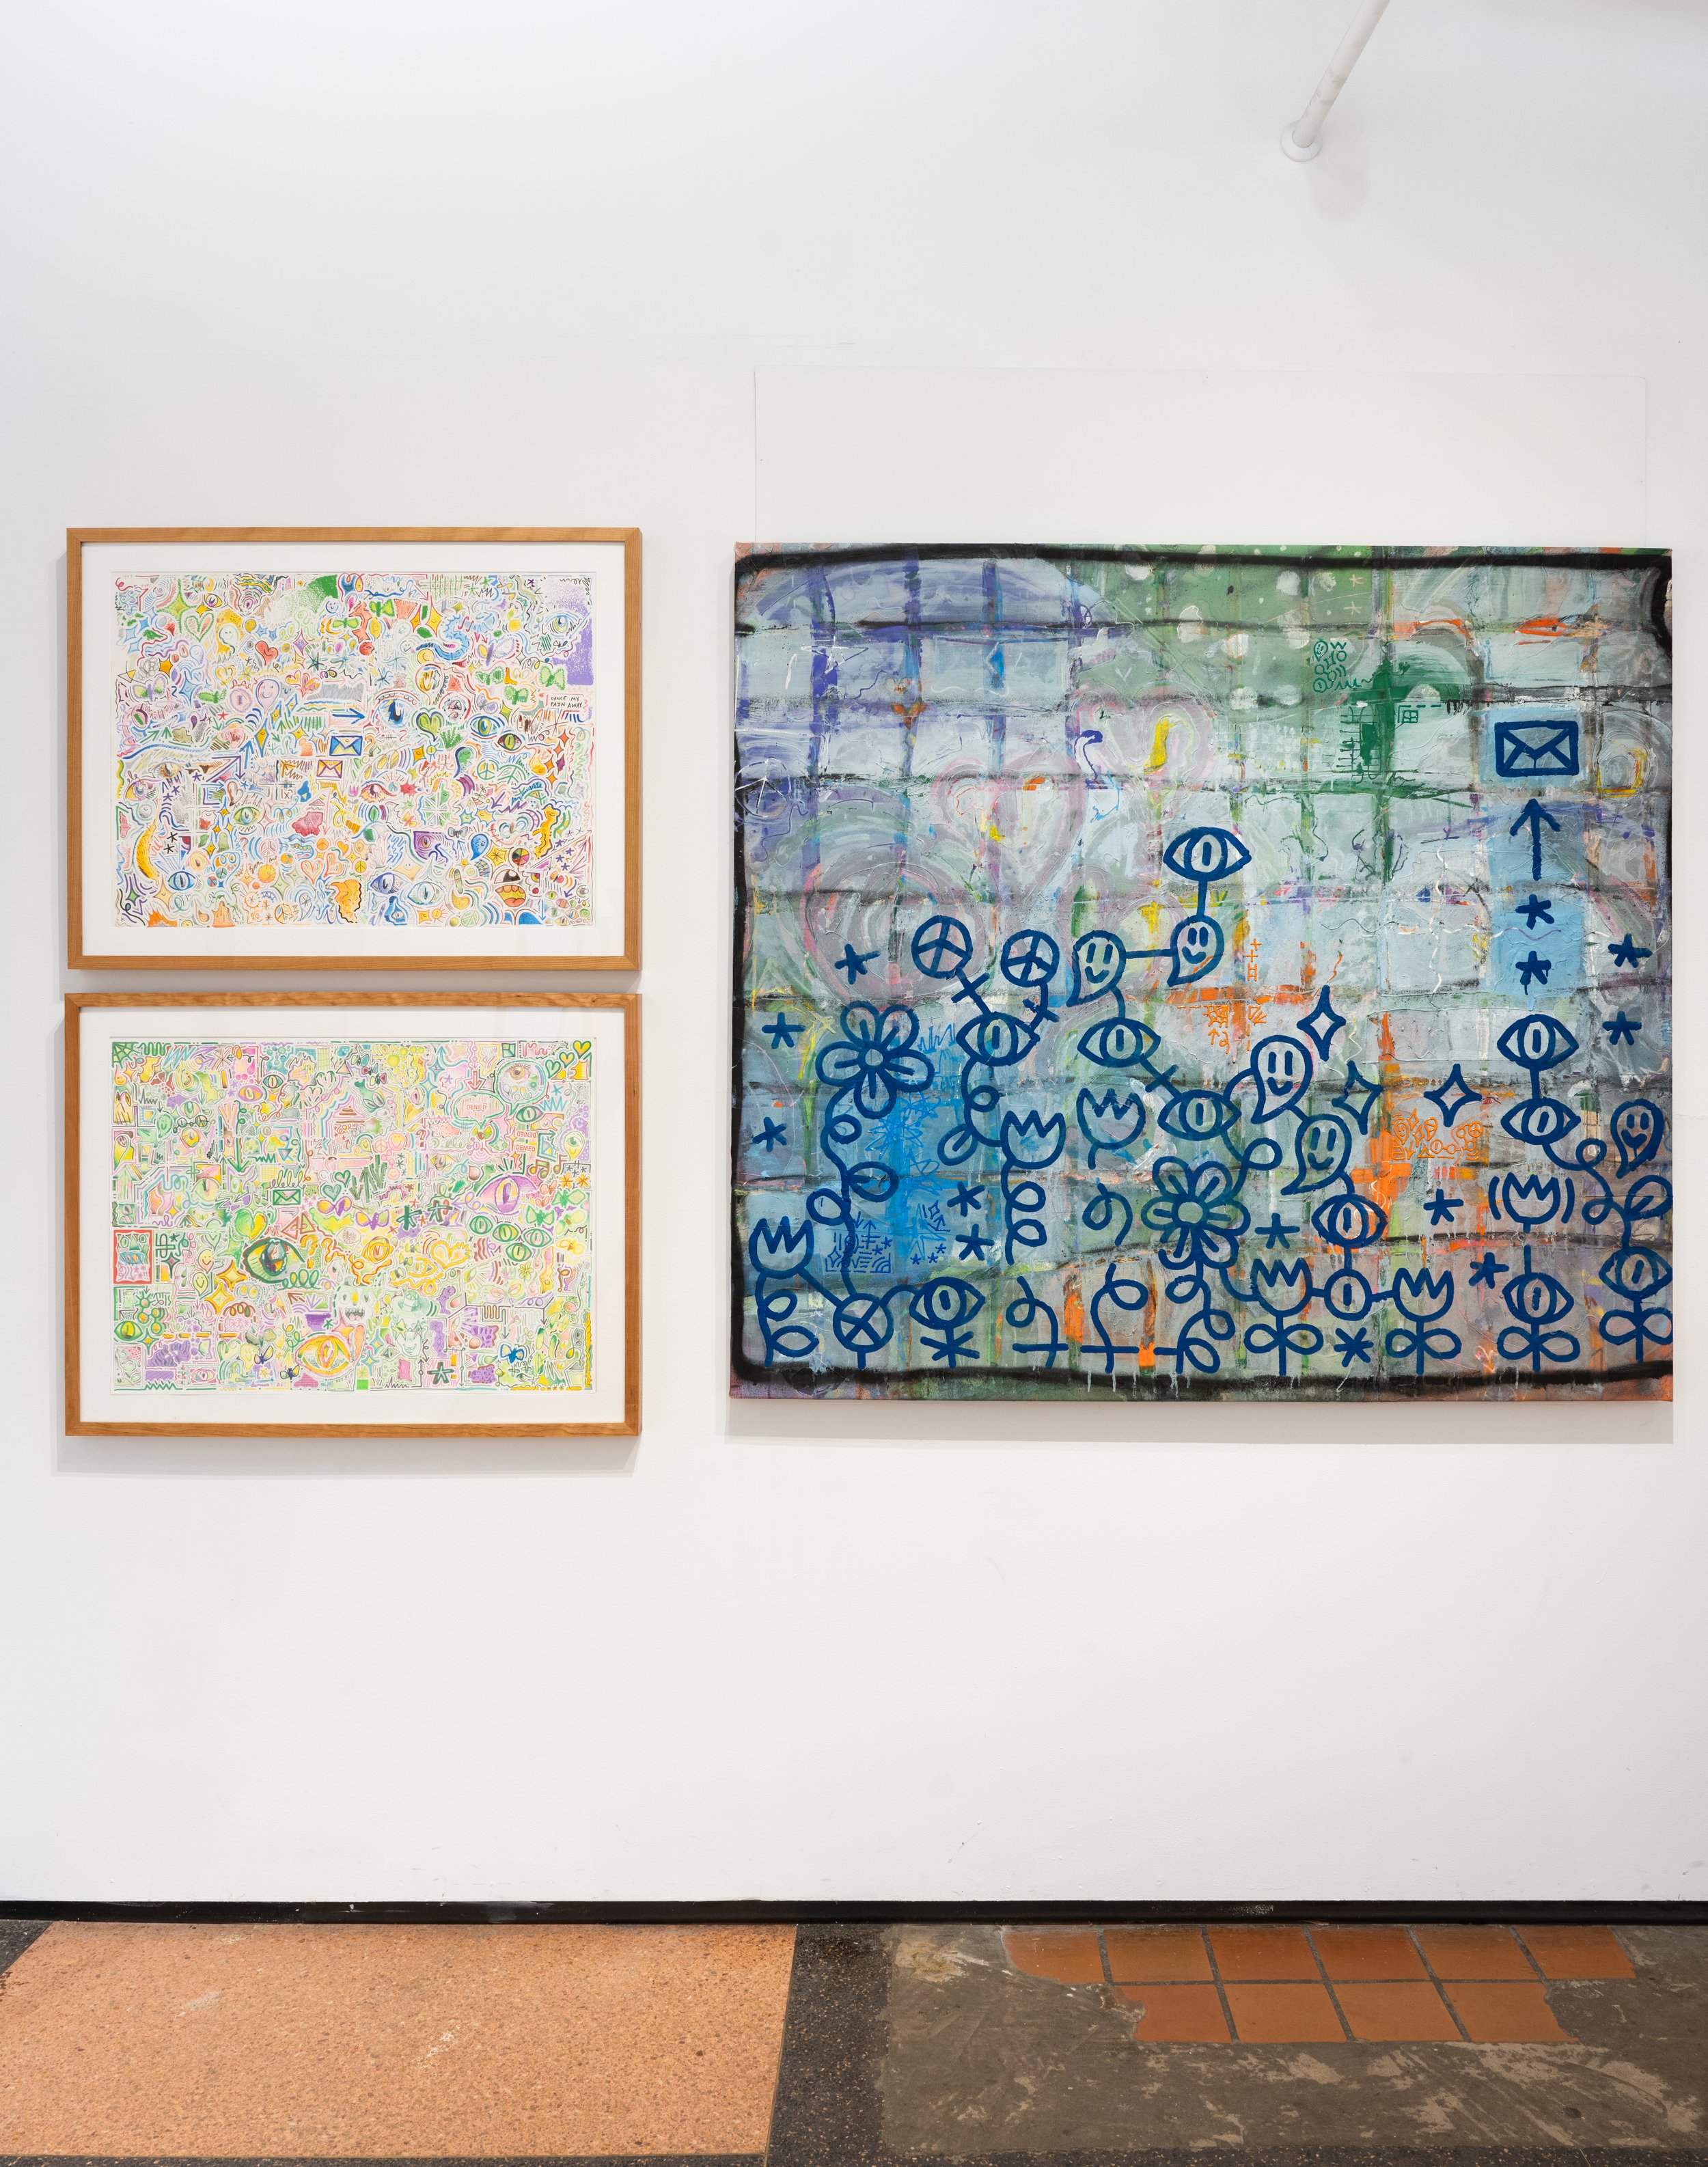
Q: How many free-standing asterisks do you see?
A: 13